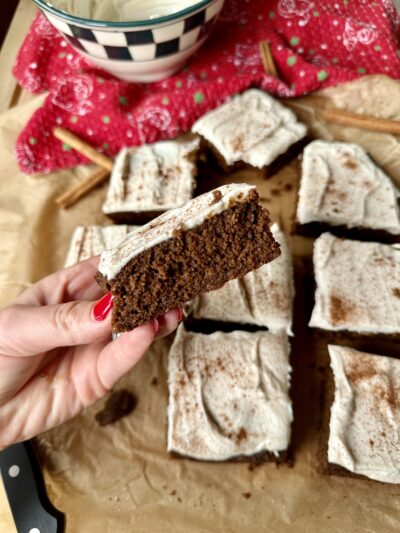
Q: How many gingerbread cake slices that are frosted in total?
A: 9